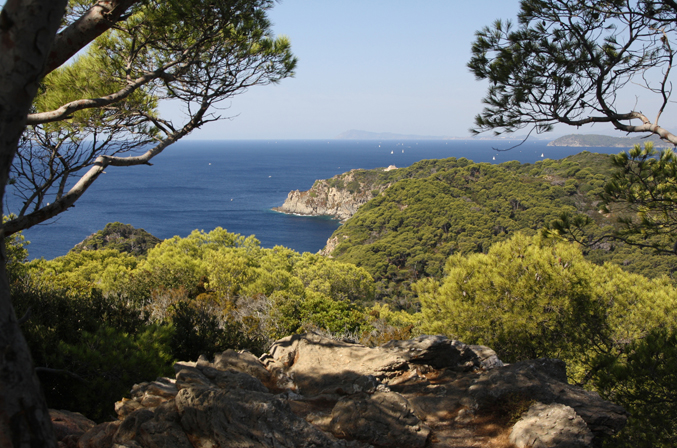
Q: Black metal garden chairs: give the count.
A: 0